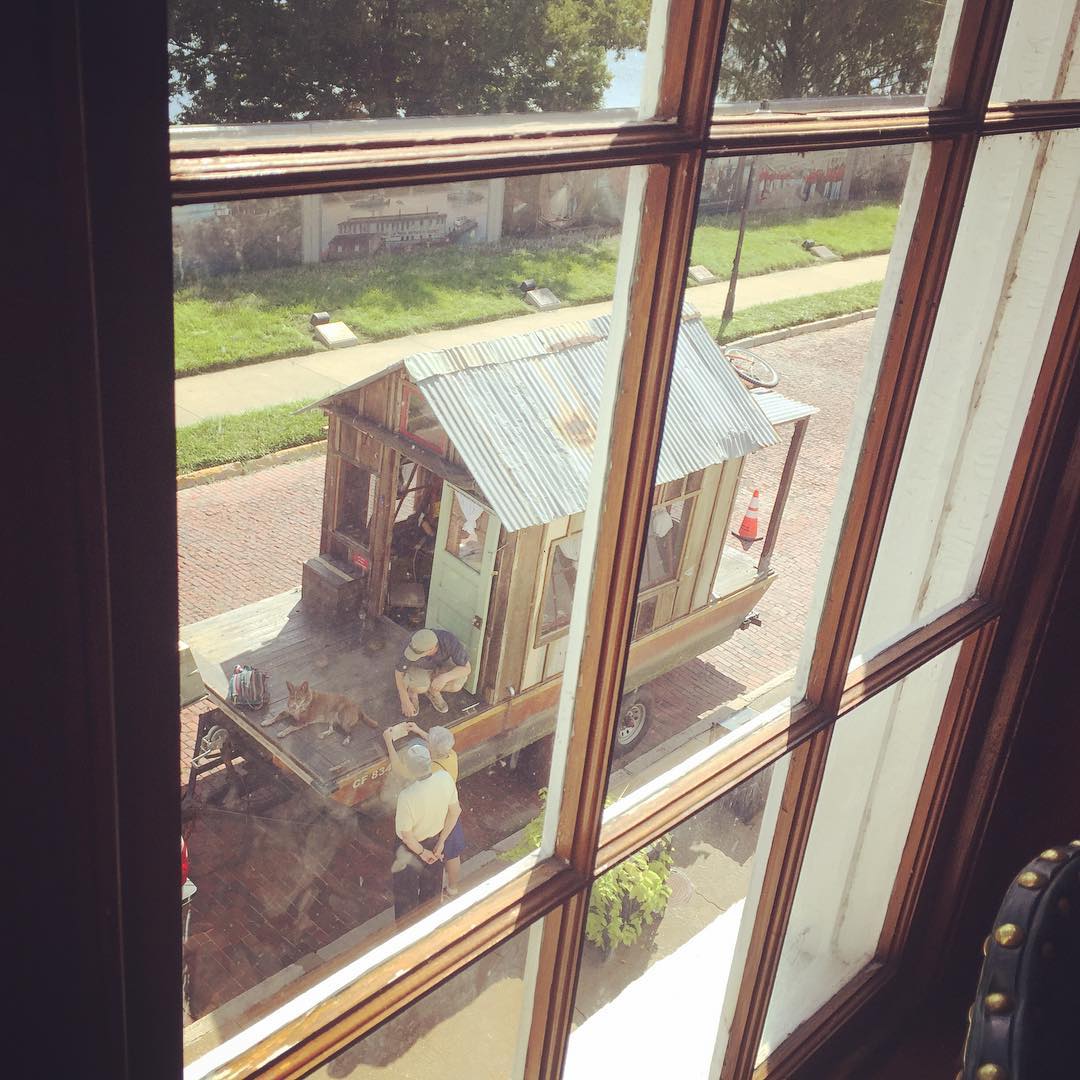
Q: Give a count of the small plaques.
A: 4